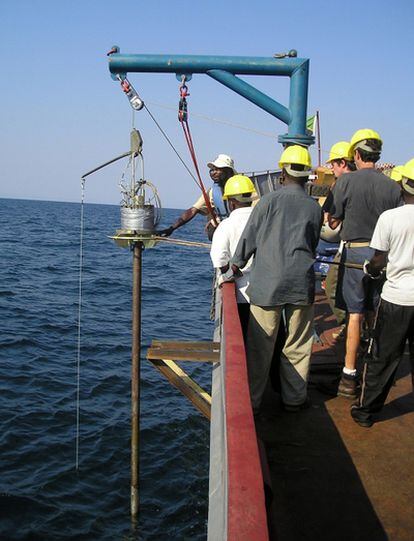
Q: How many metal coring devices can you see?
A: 1